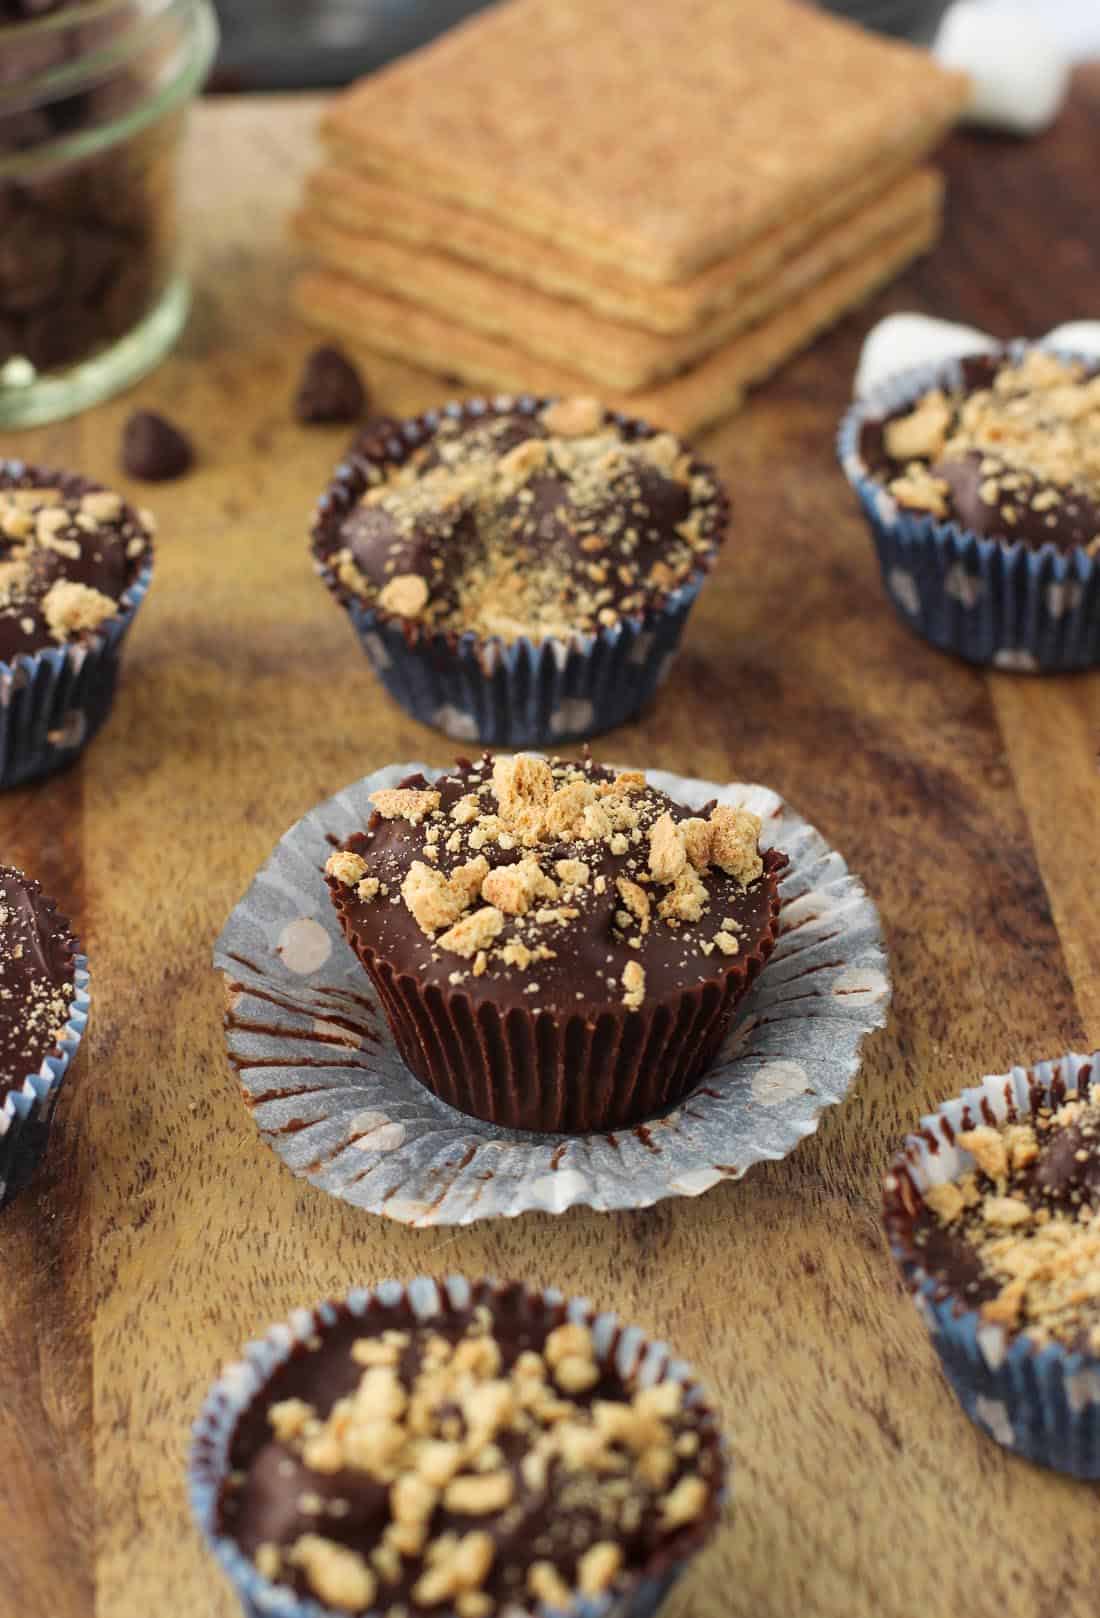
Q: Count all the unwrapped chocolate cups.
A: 1